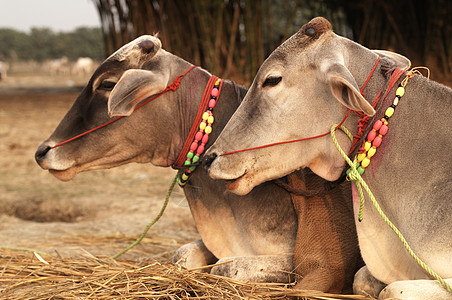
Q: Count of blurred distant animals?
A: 3